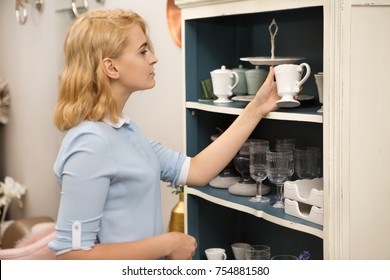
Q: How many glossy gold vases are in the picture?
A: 1